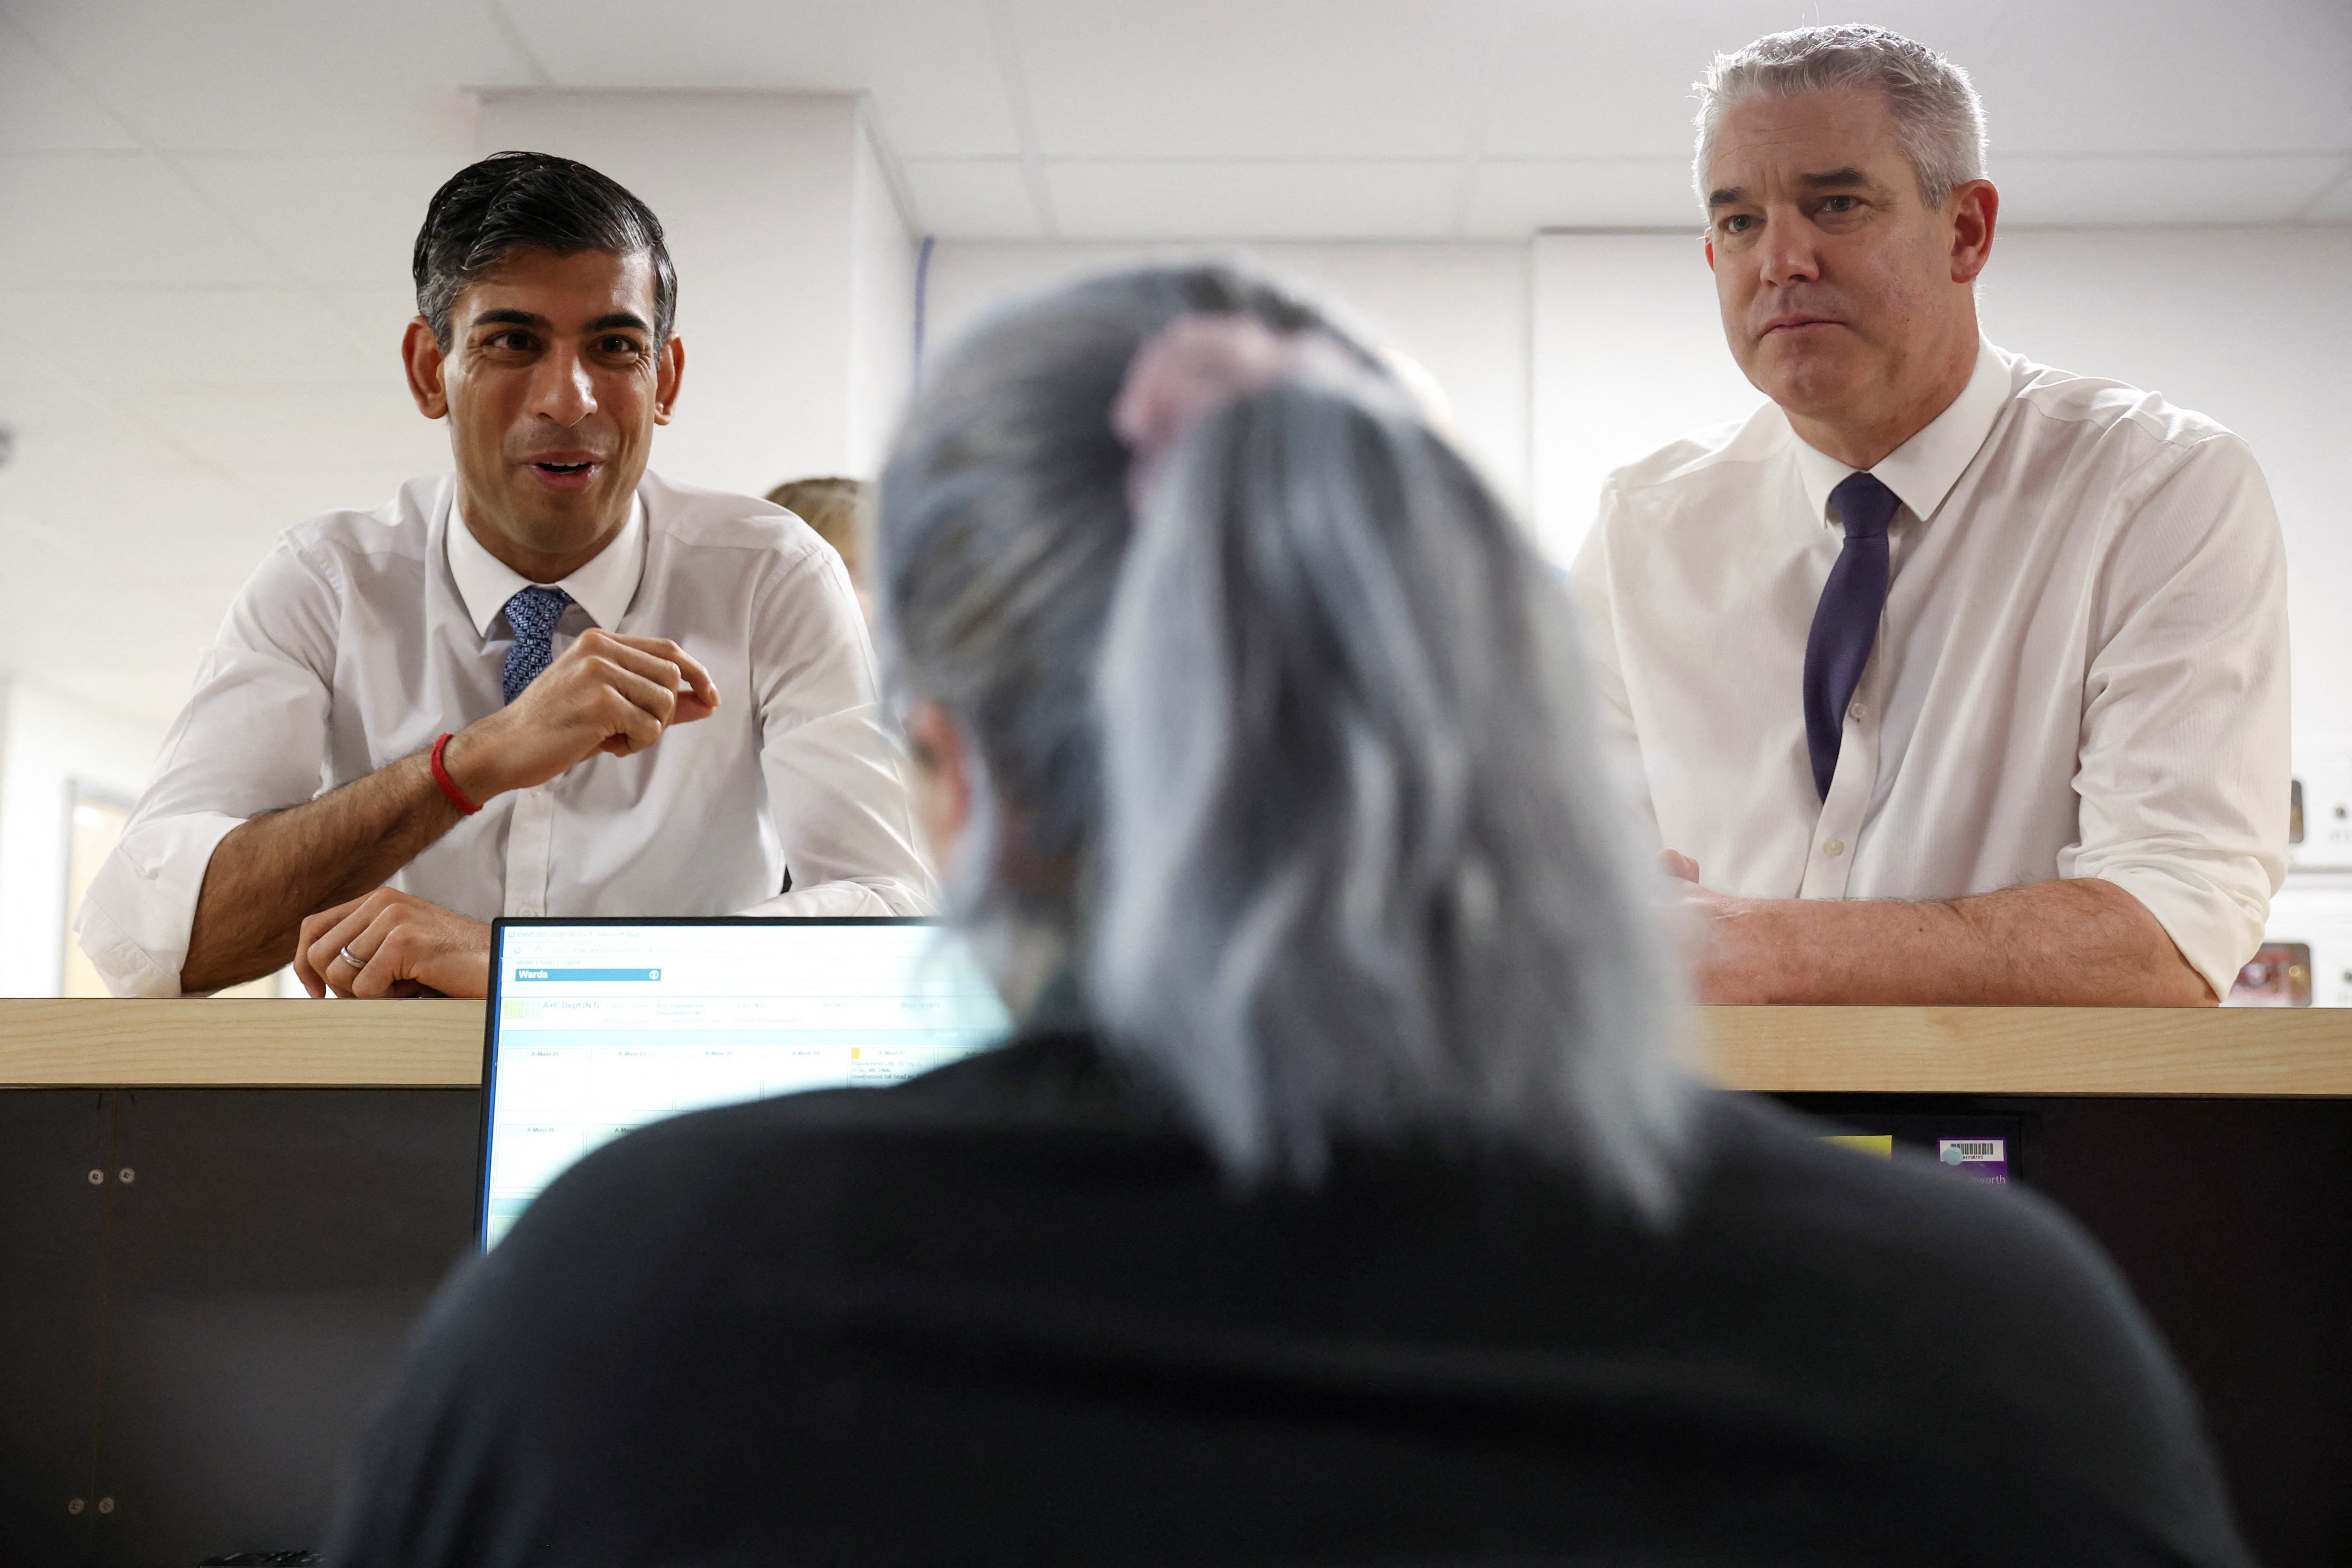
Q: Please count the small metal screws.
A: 4